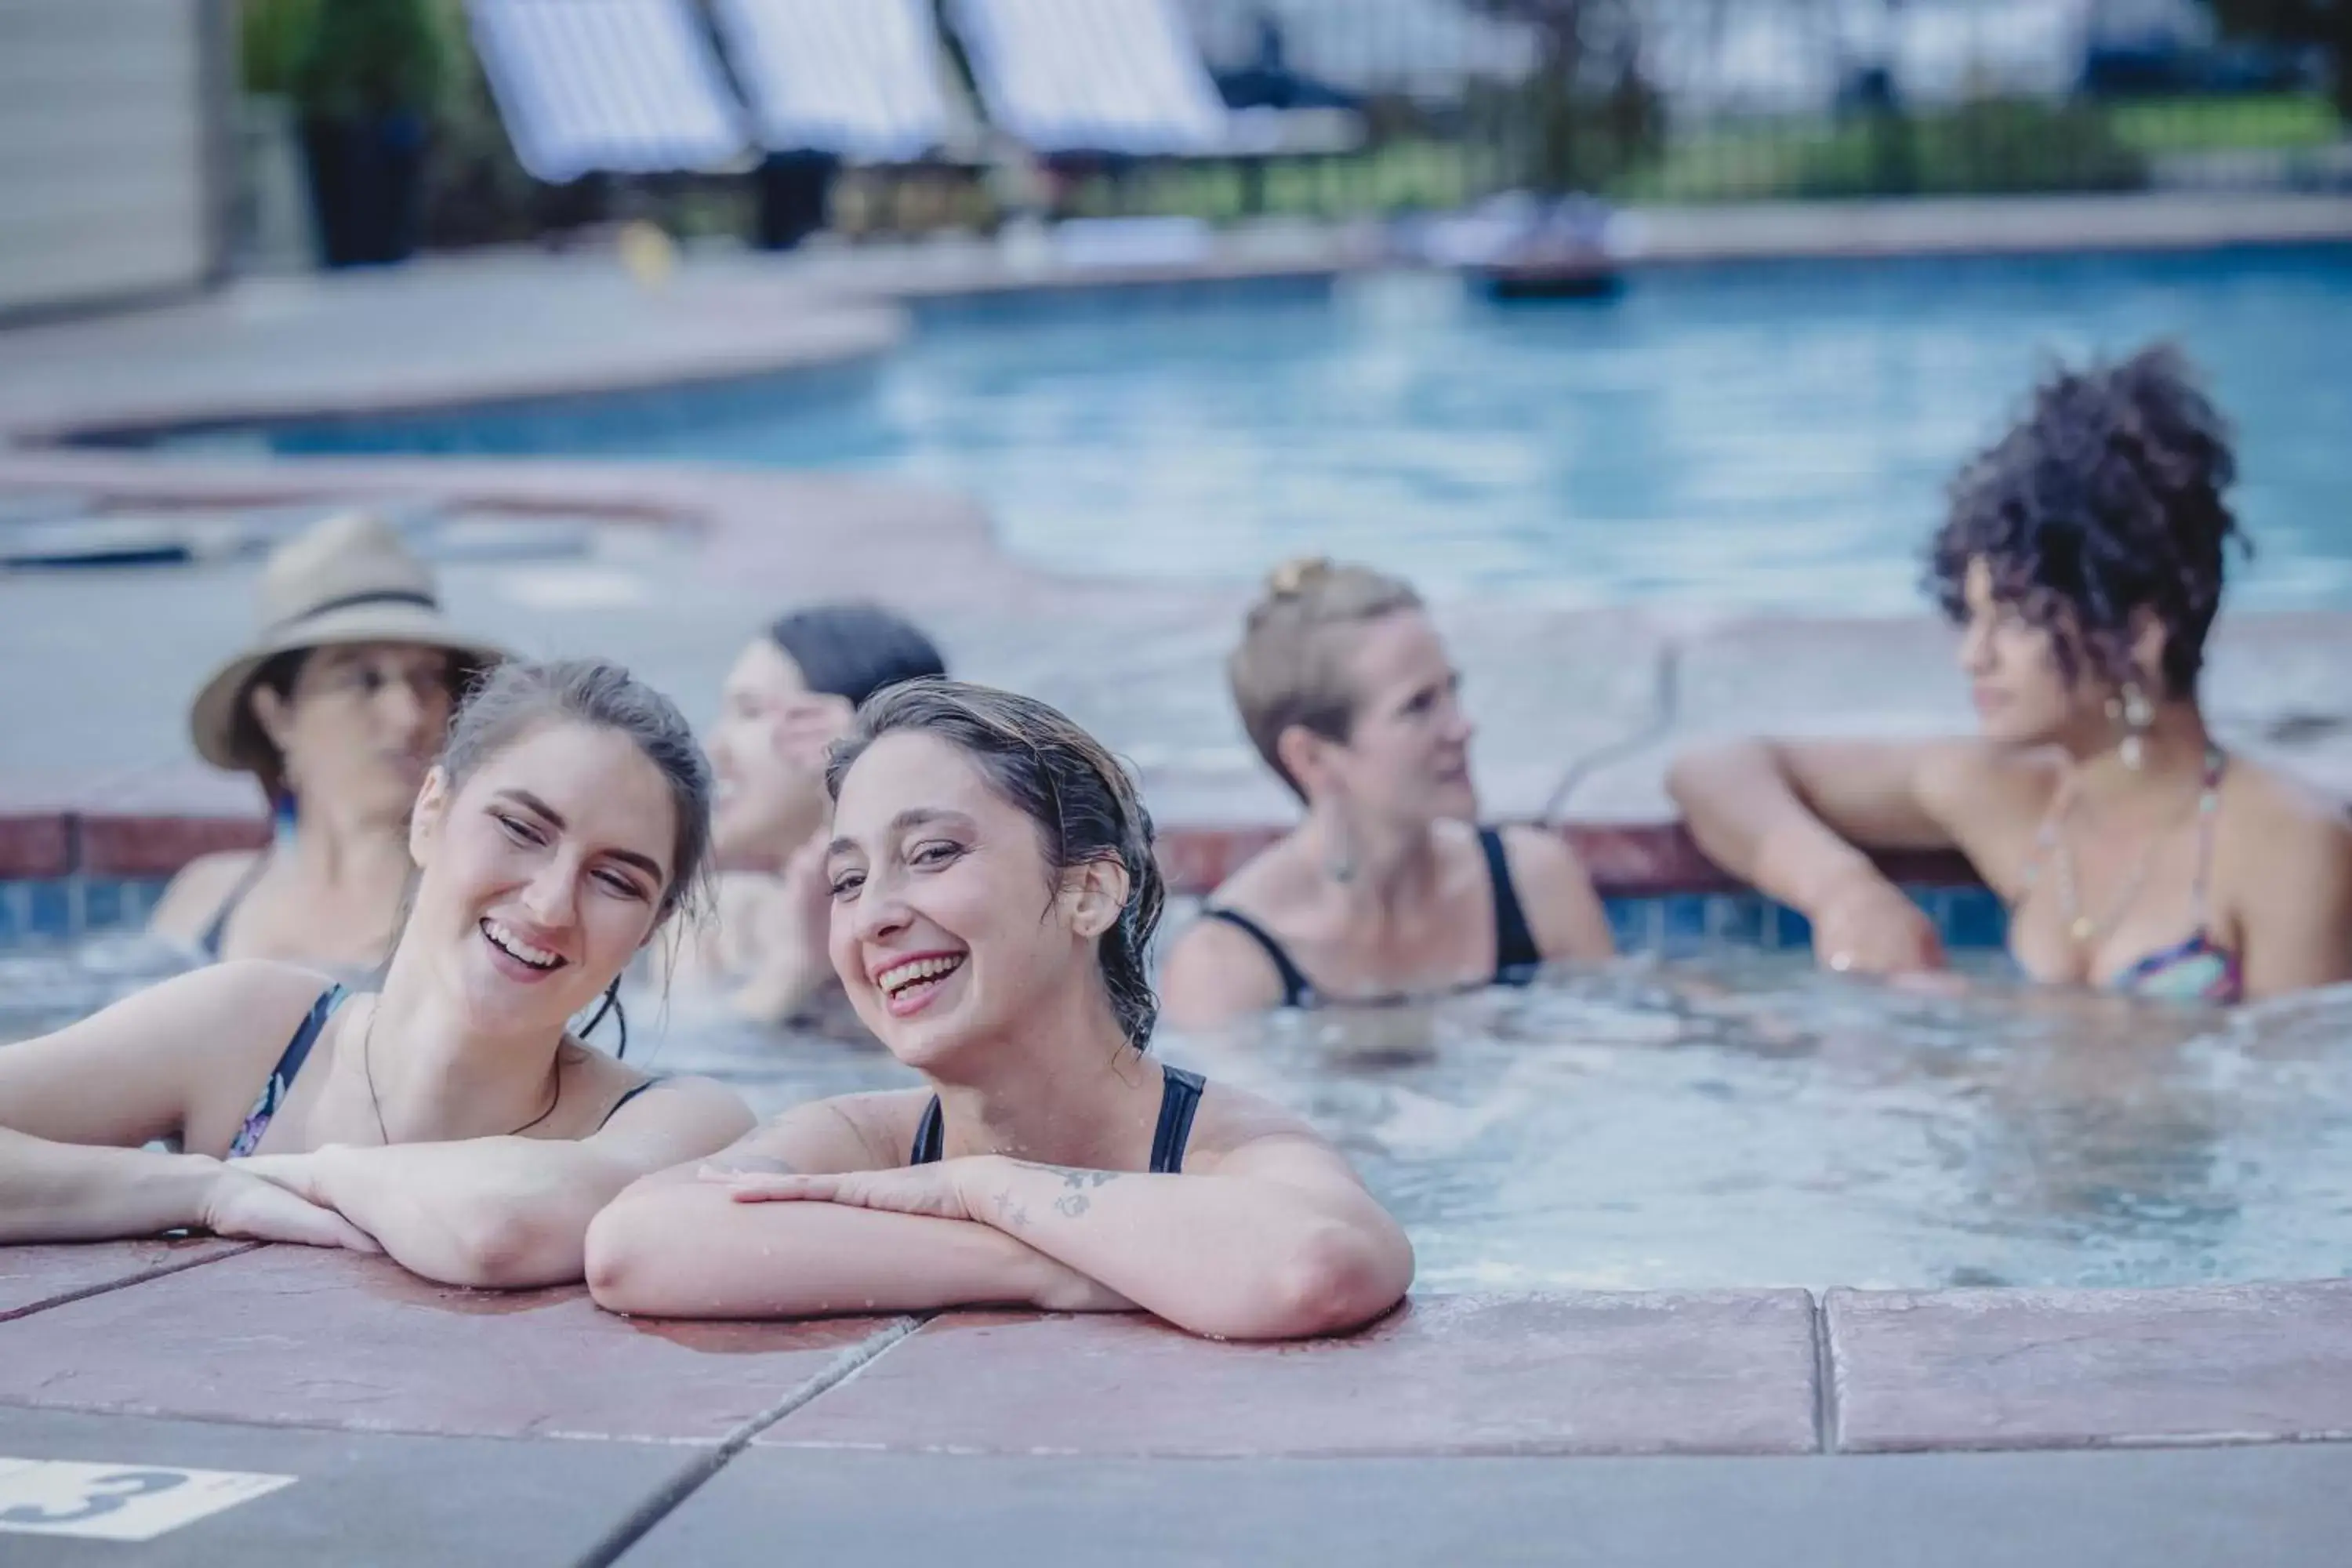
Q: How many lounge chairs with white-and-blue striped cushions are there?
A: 3